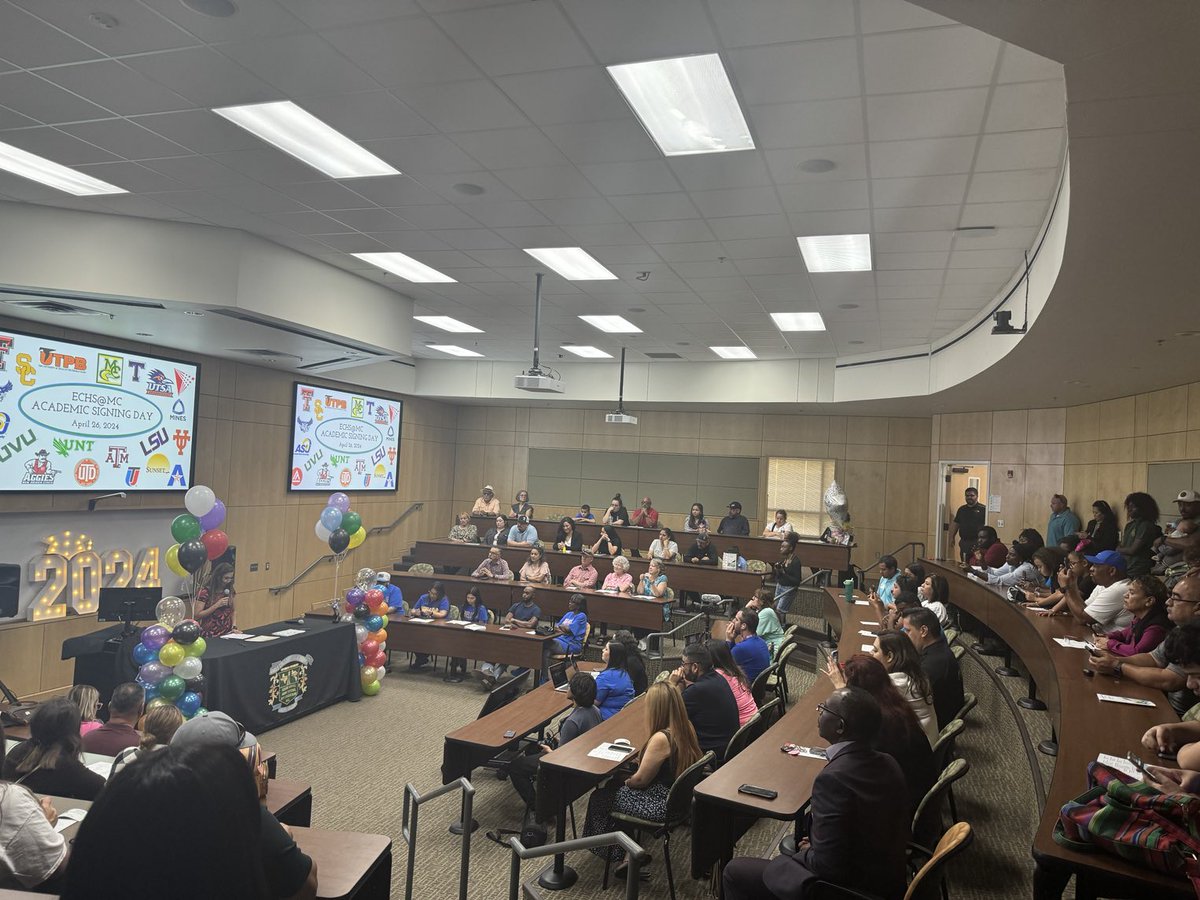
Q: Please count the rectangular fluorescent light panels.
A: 12